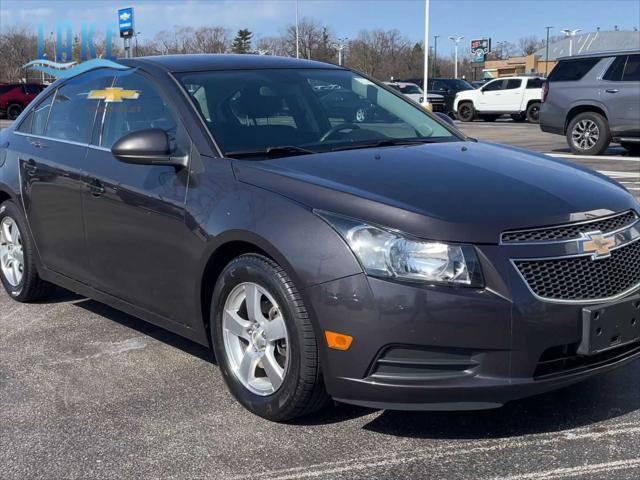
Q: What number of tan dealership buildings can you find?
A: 1